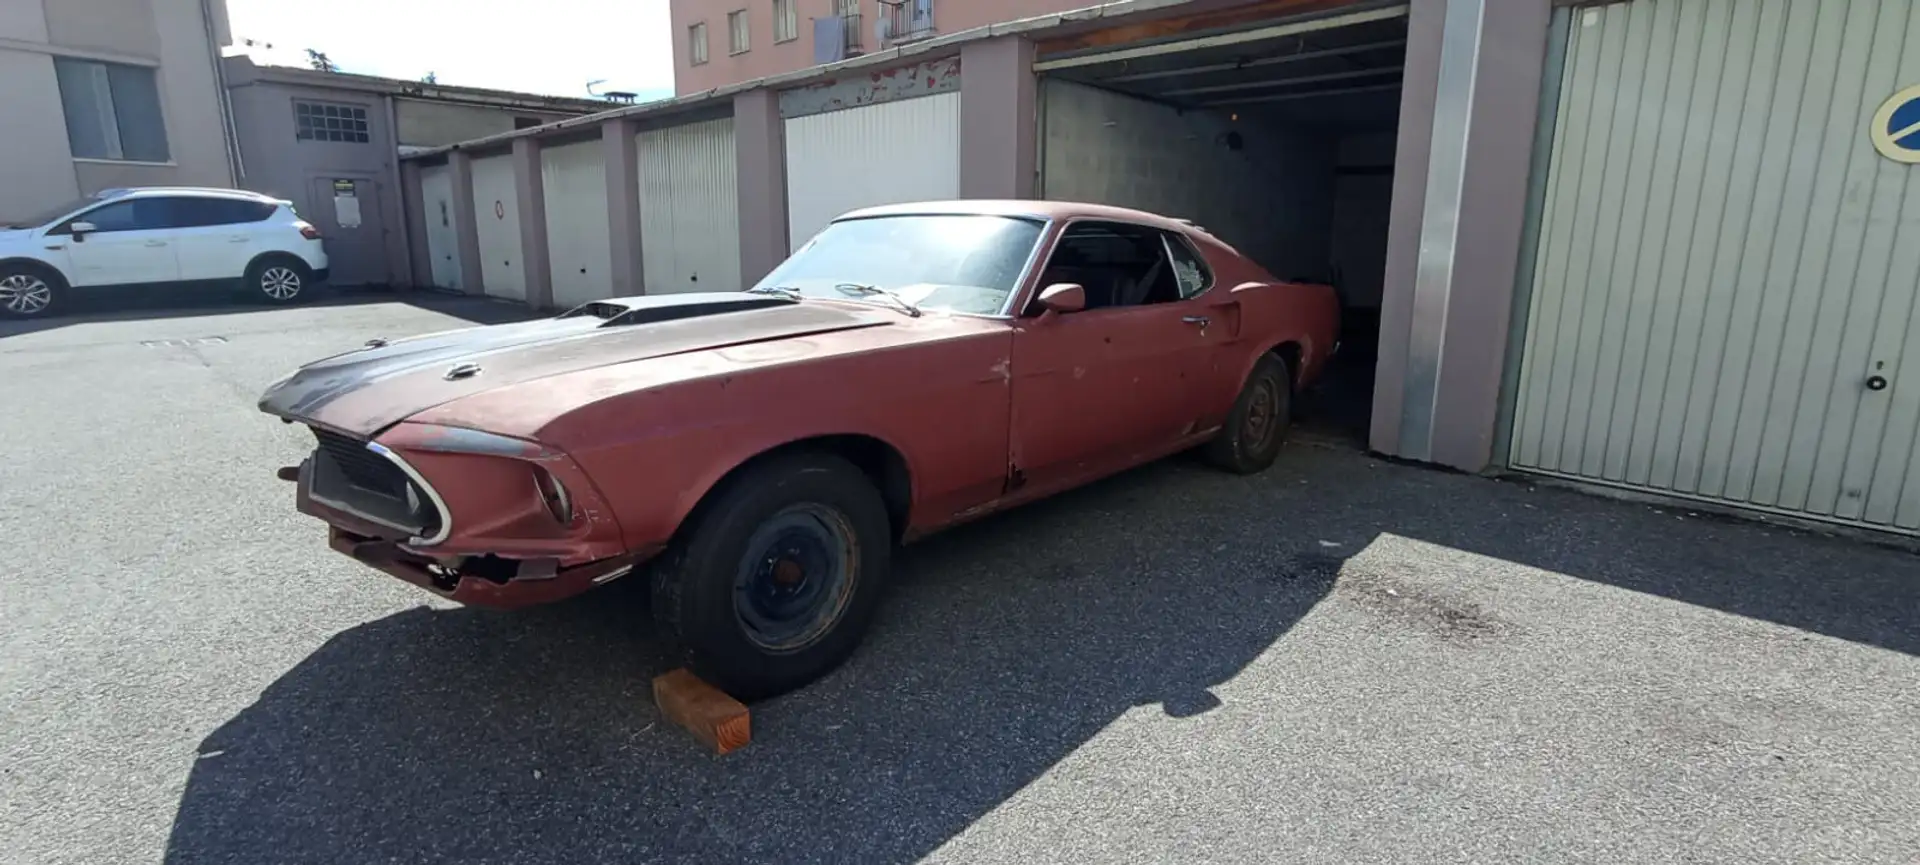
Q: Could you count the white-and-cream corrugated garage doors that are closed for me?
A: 6